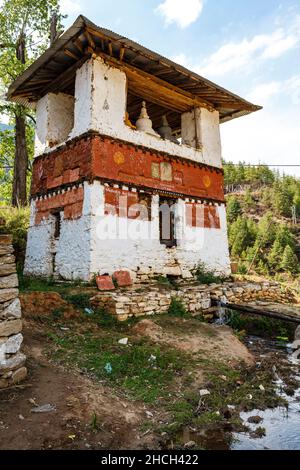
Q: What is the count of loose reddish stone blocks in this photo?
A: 2